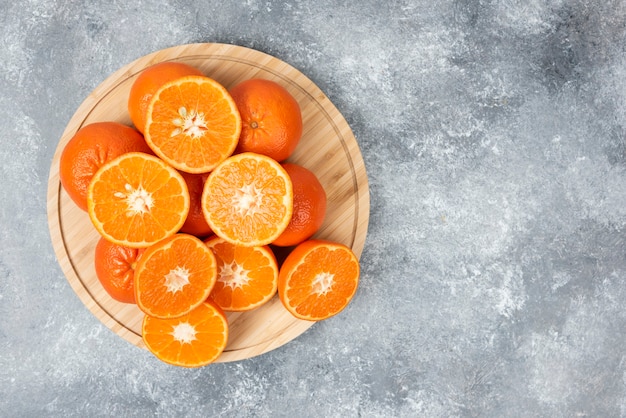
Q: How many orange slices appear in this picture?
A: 7